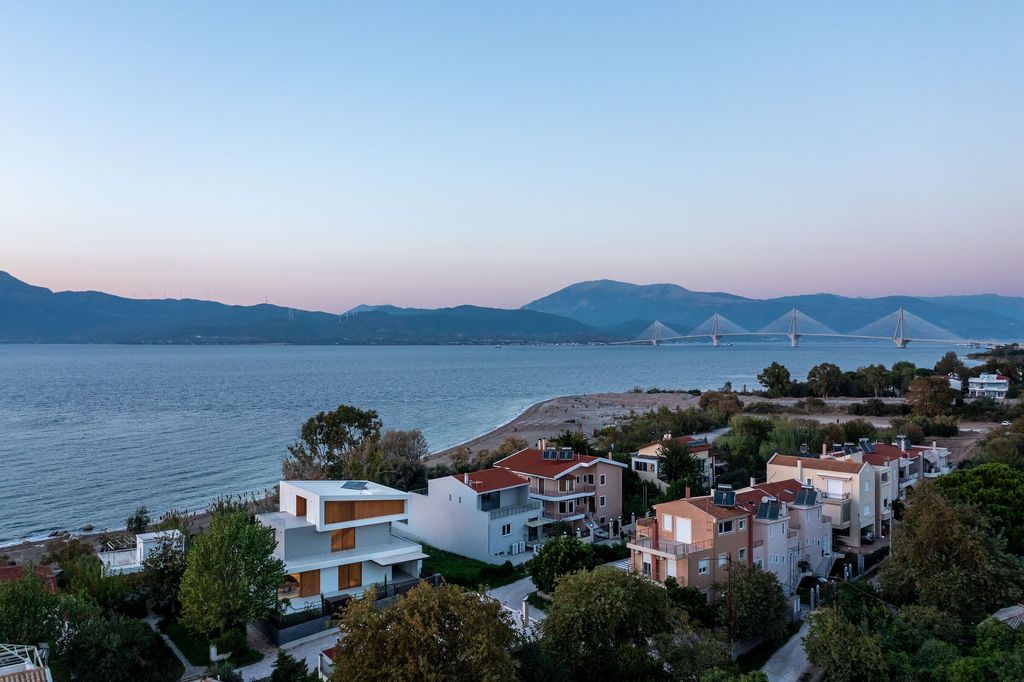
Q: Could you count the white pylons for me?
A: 4